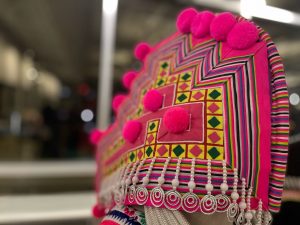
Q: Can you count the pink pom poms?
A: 12